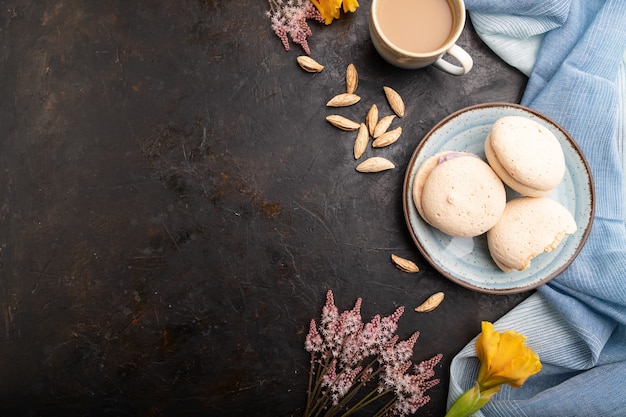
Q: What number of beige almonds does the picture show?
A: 12